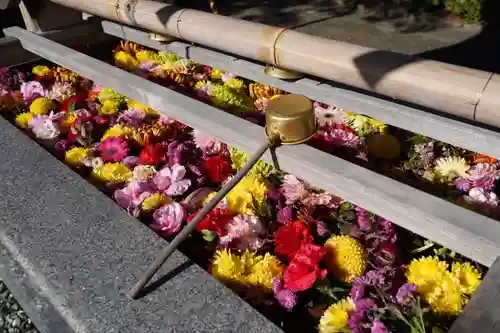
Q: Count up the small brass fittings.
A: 2